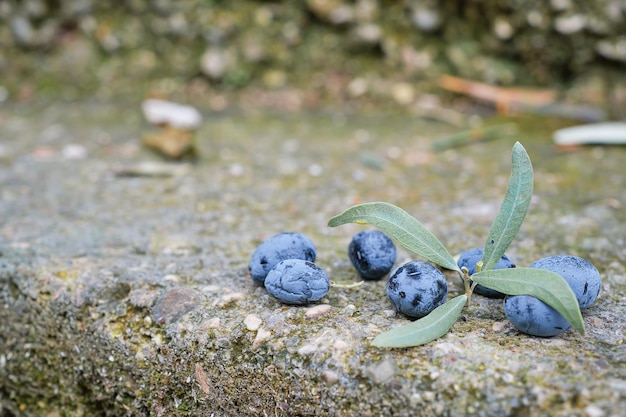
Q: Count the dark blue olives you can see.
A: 7